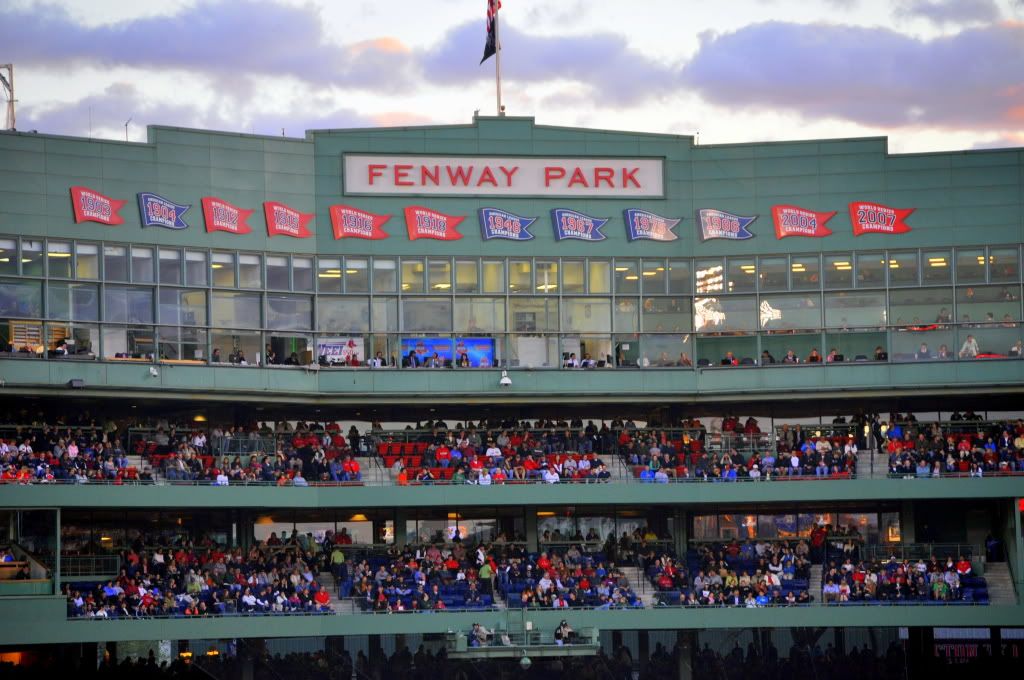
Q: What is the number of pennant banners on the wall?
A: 12